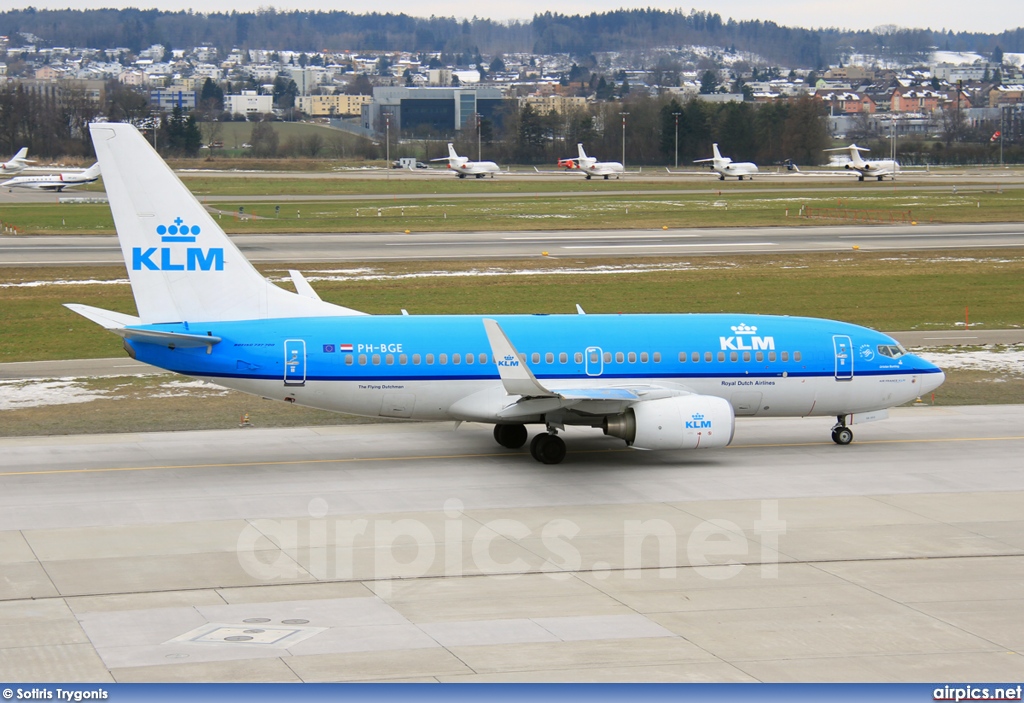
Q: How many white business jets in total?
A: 6